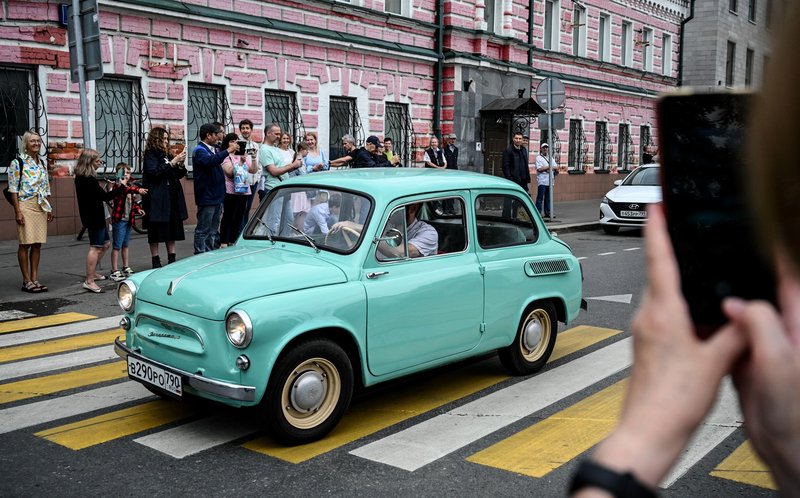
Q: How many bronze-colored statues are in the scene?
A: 0